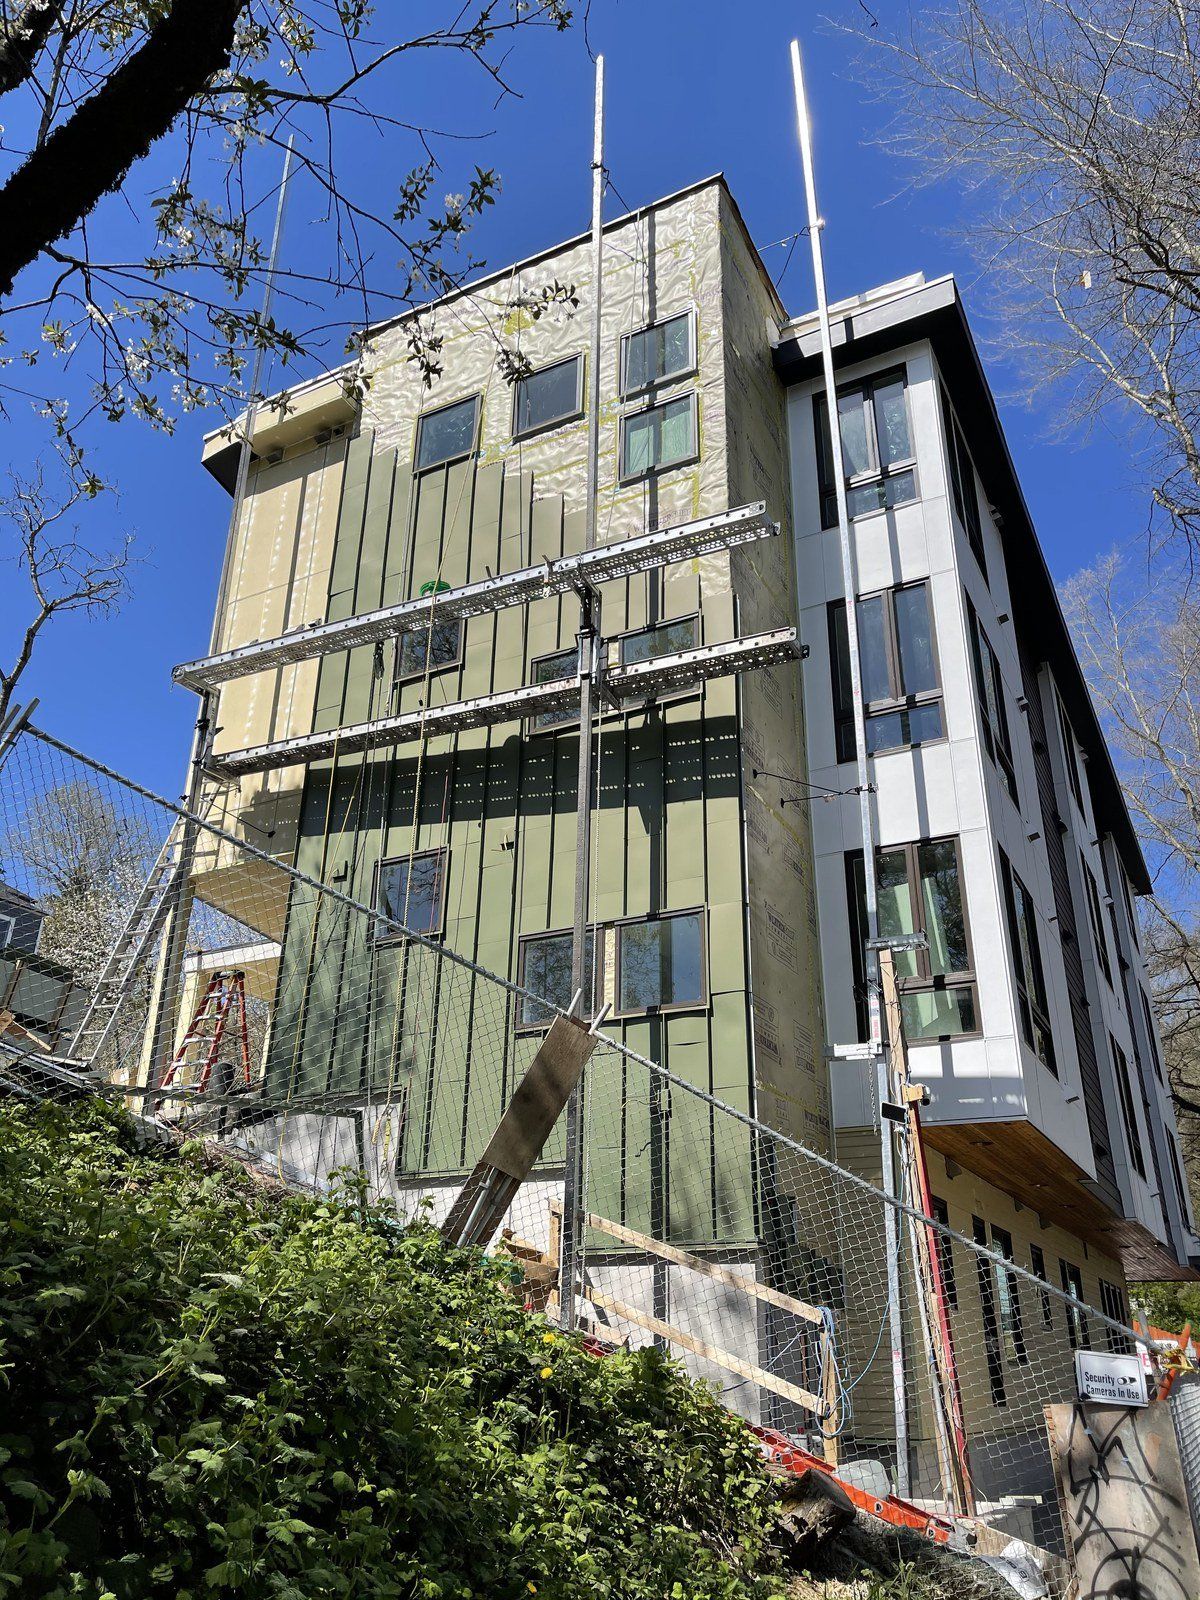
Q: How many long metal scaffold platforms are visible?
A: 2